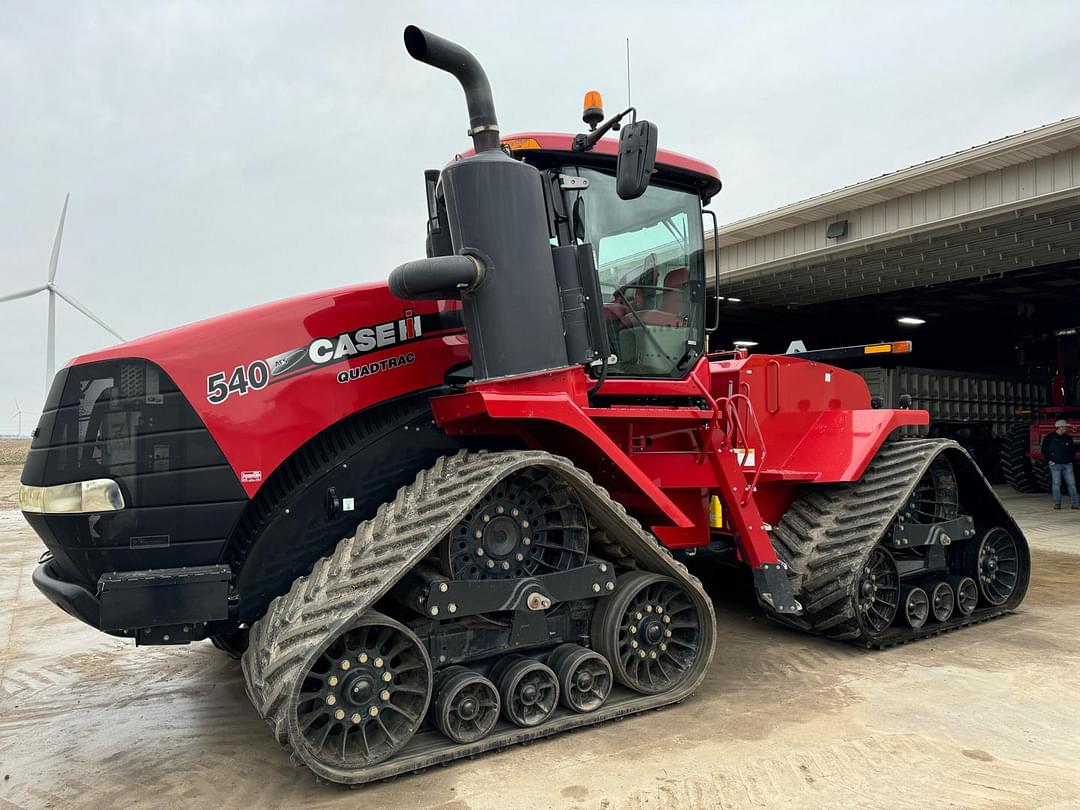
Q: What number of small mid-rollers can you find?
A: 6